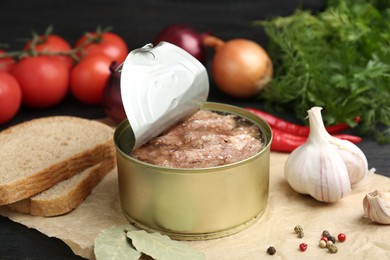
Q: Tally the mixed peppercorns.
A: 11